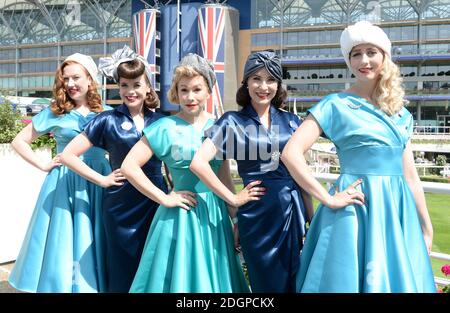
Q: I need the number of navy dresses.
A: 2